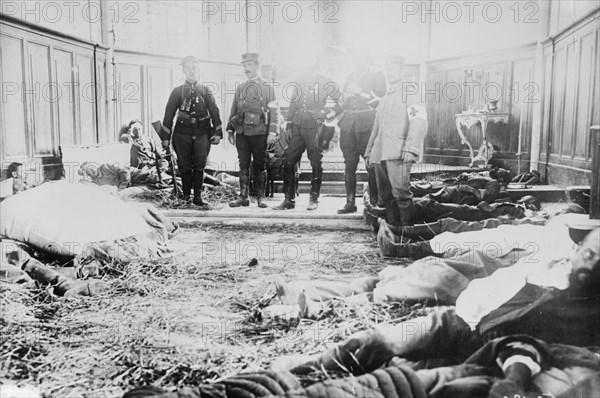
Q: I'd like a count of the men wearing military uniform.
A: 5